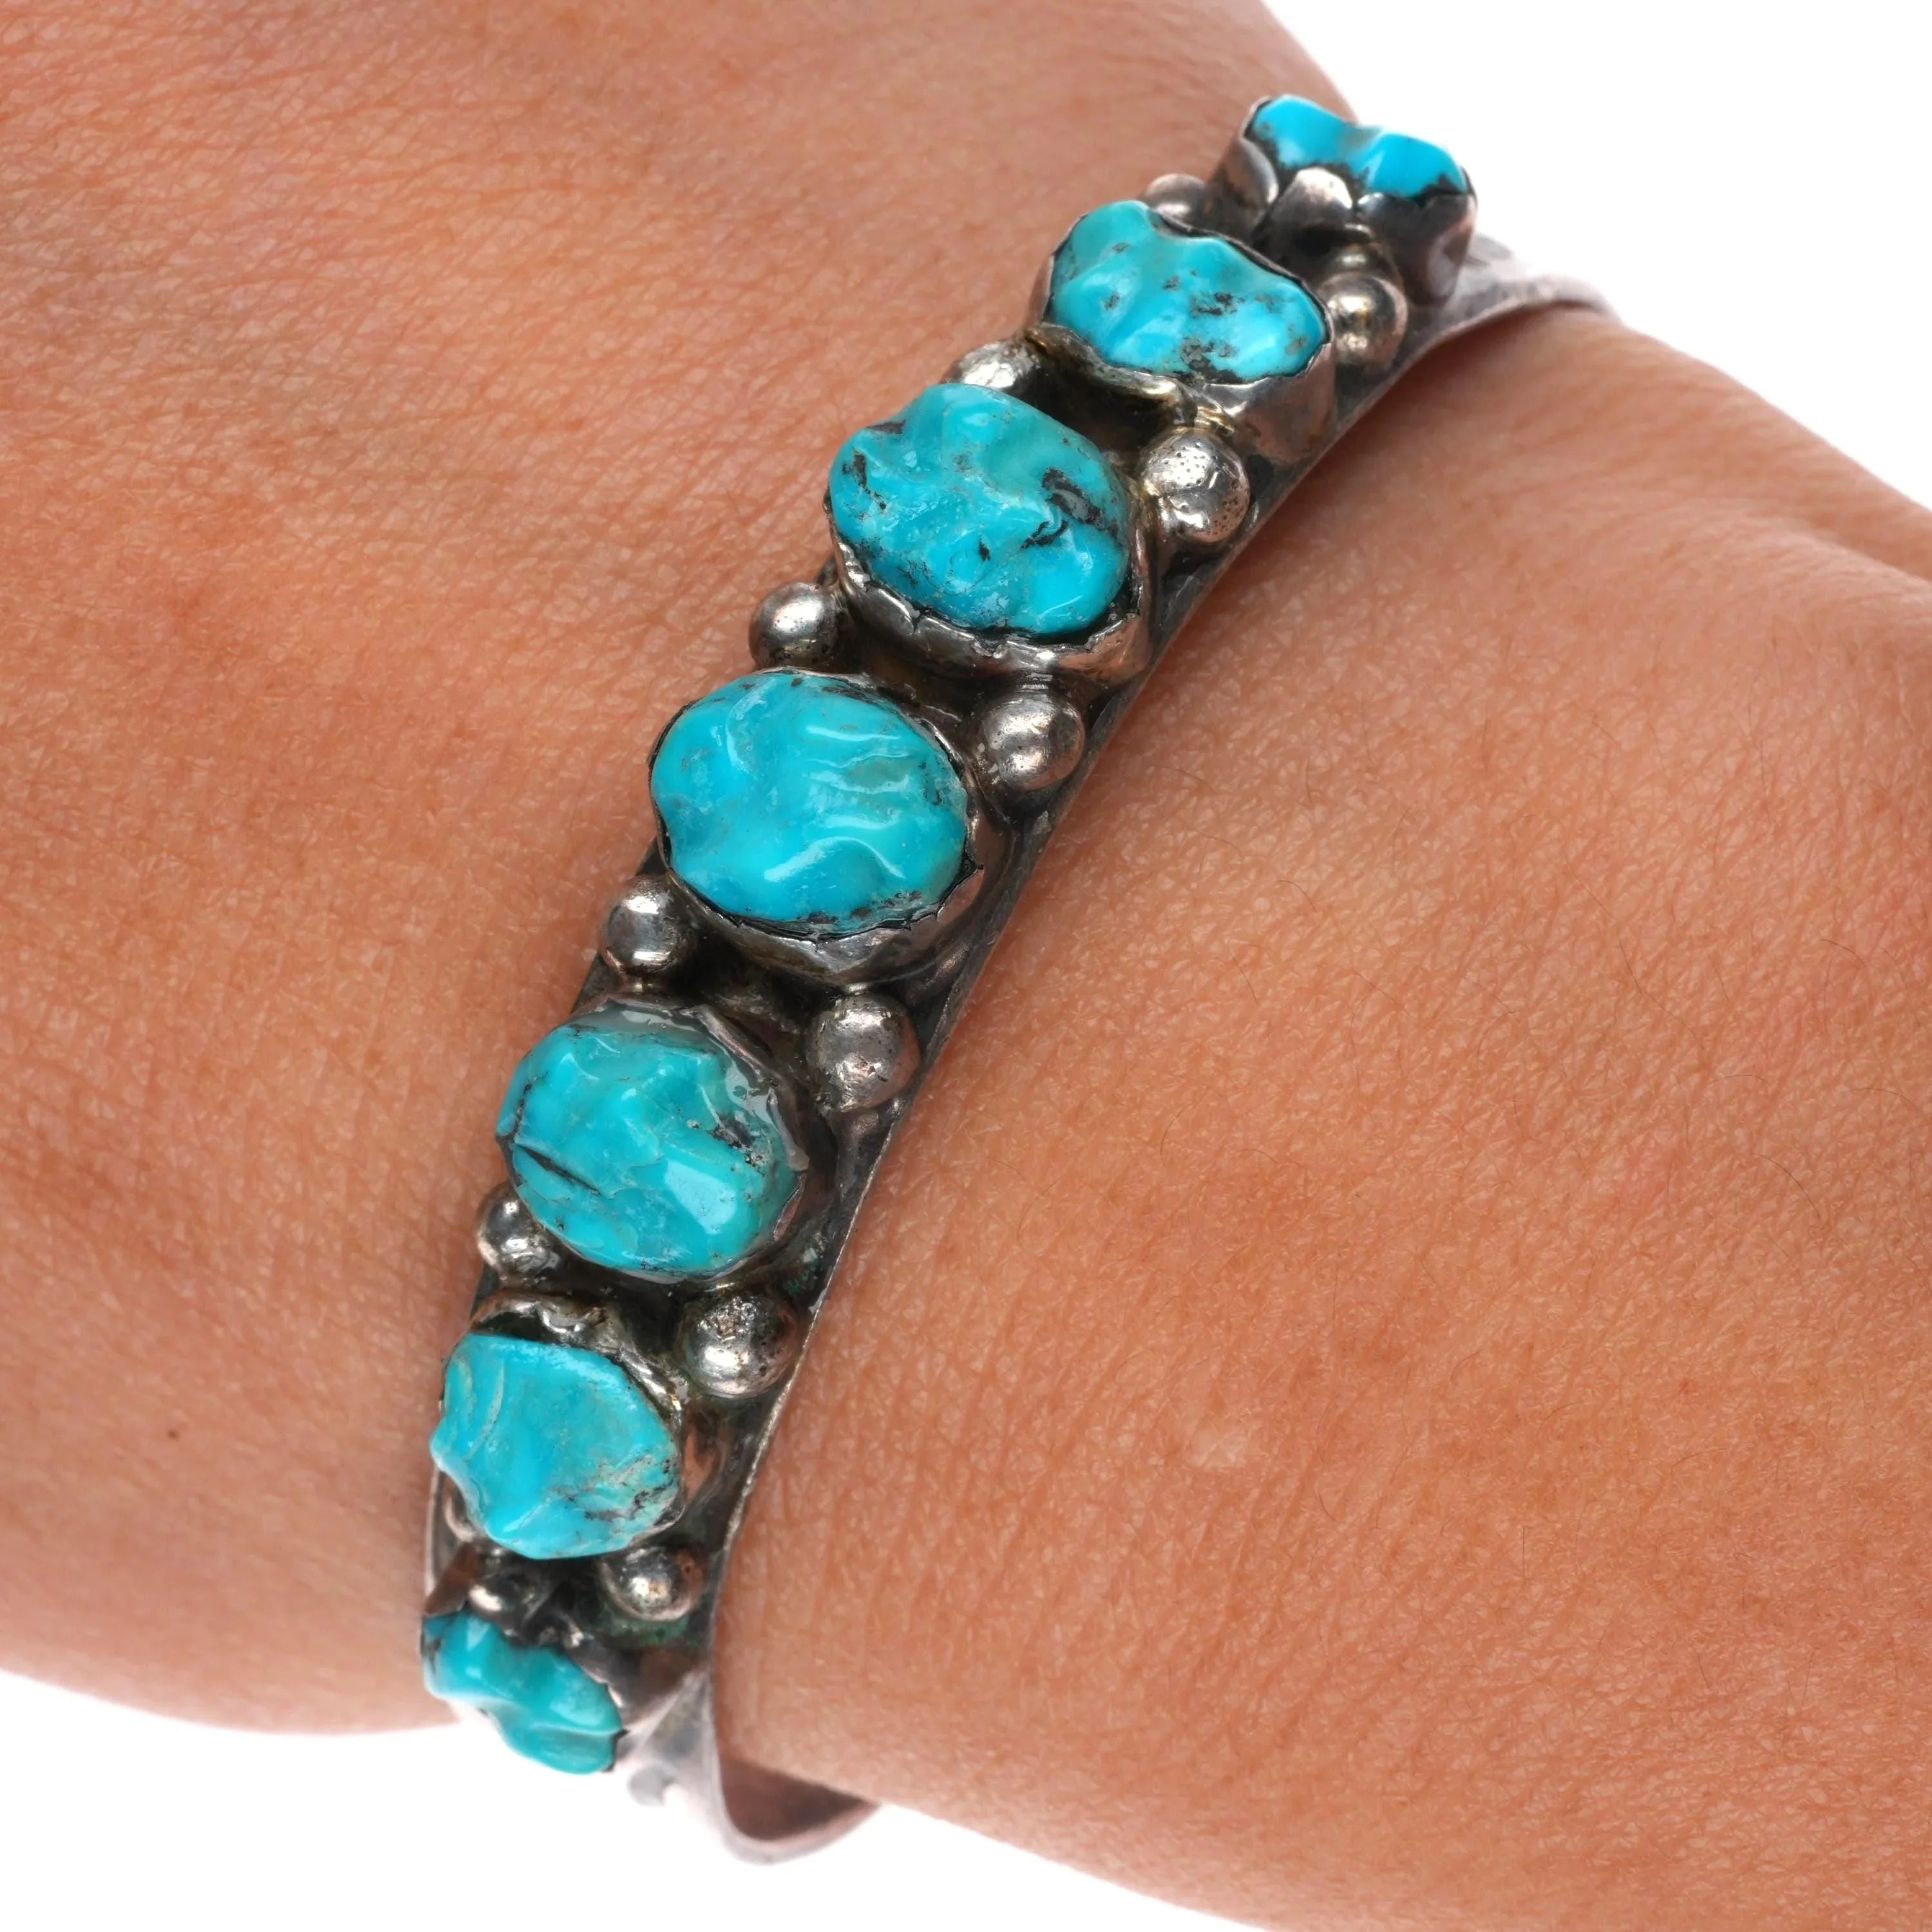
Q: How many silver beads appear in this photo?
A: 12